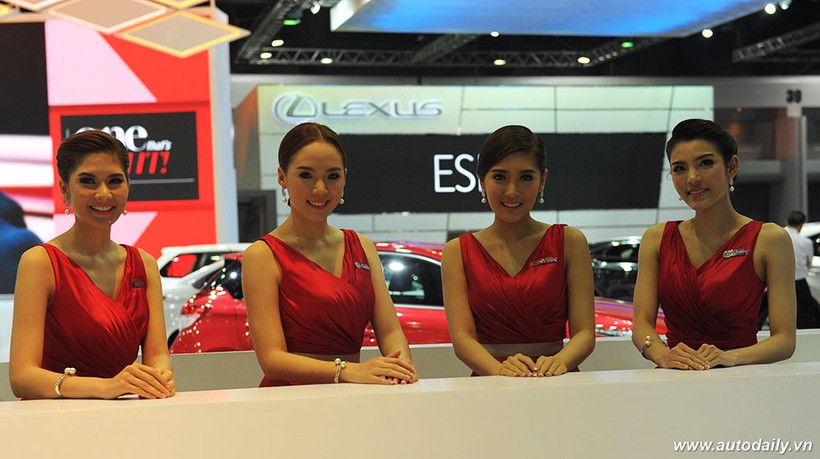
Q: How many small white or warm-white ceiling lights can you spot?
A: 10